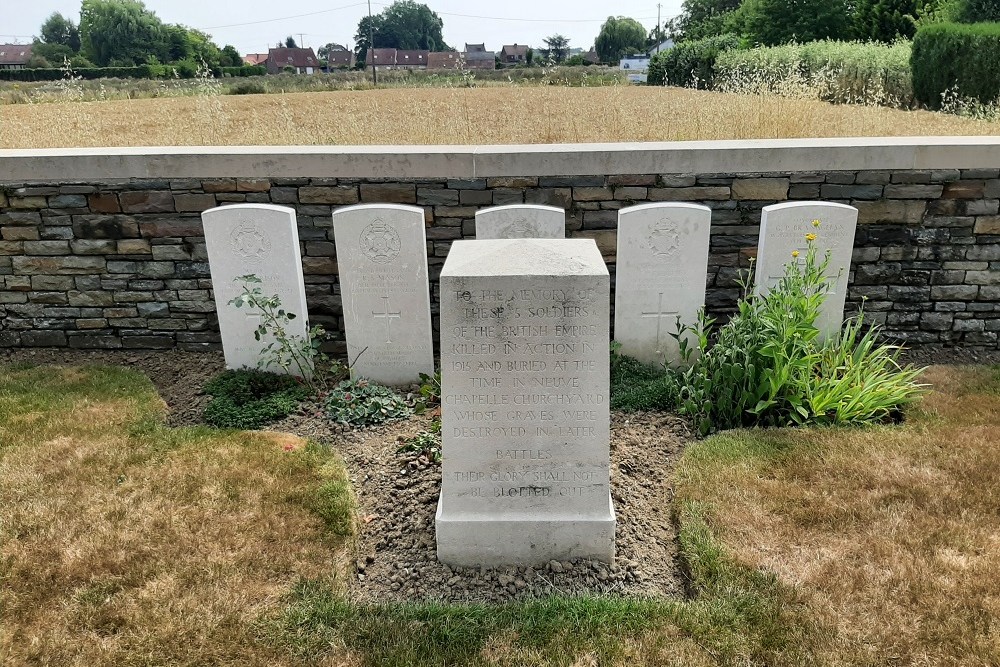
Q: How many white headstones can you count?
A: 5